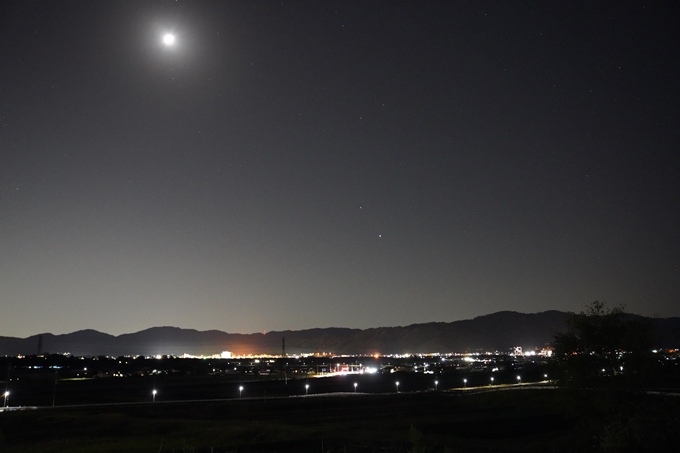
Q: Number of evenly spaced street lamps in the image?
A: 11